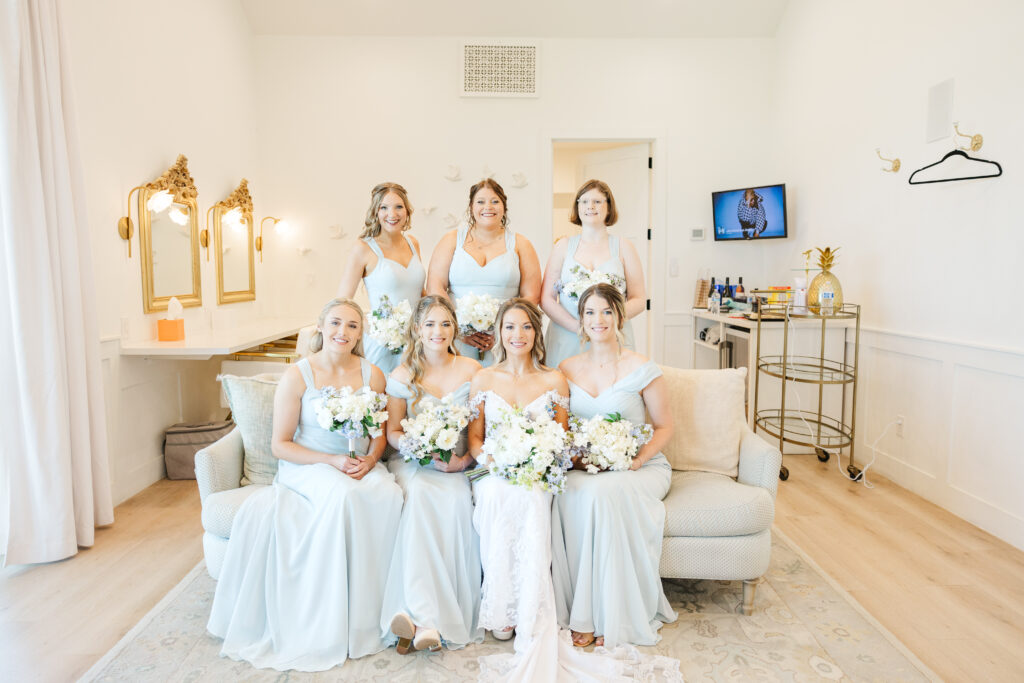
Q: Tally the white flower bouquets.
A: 7